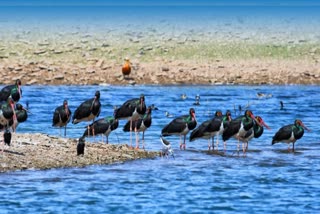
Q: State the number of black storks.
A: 14